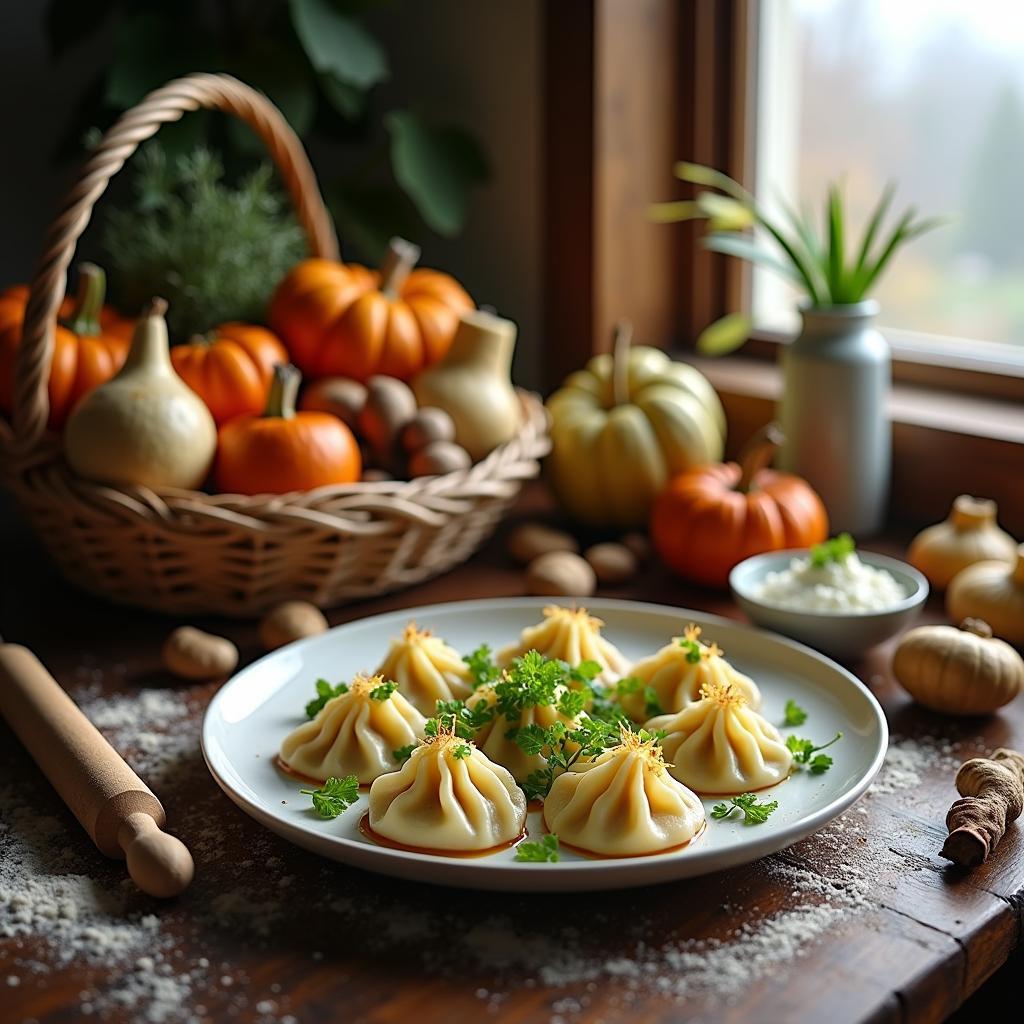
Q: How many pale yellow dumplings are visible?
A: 8